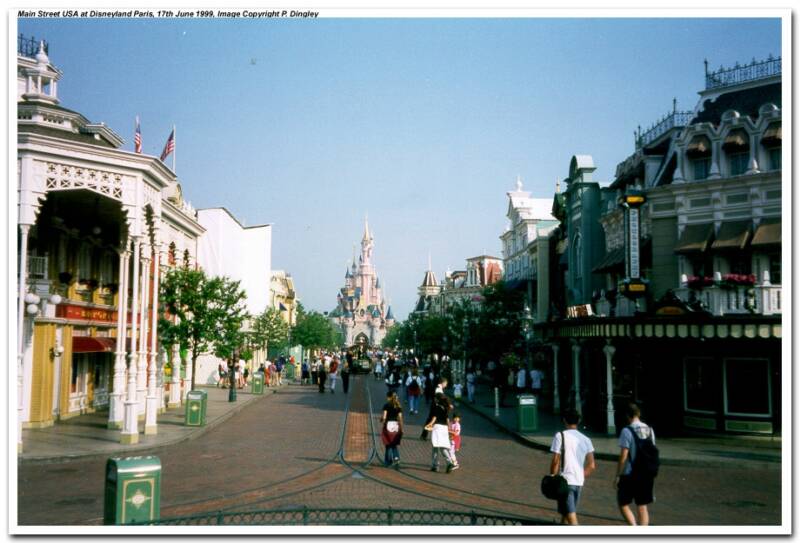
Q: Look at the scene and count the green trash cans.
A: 4